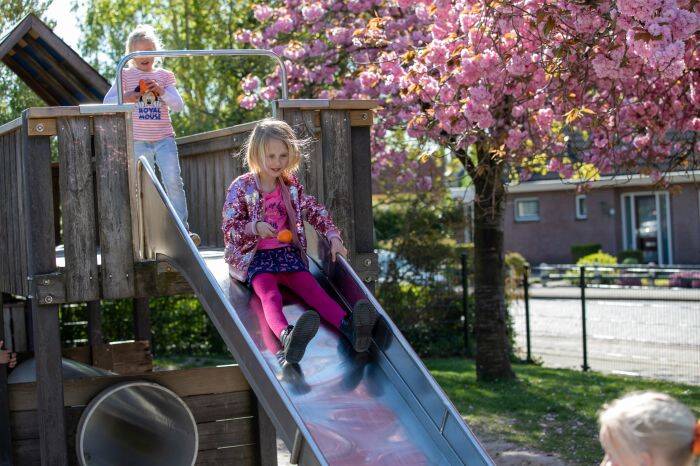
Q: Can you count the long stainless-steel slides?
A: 1